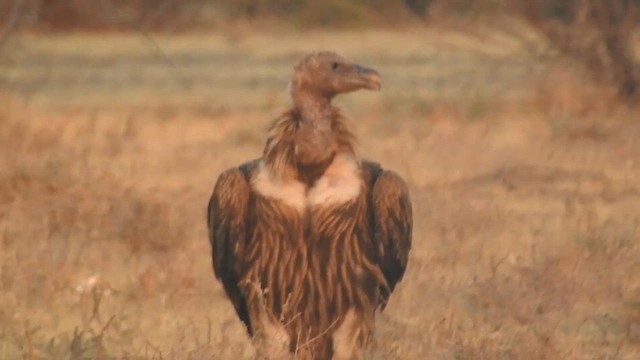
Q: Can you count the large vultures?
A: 1